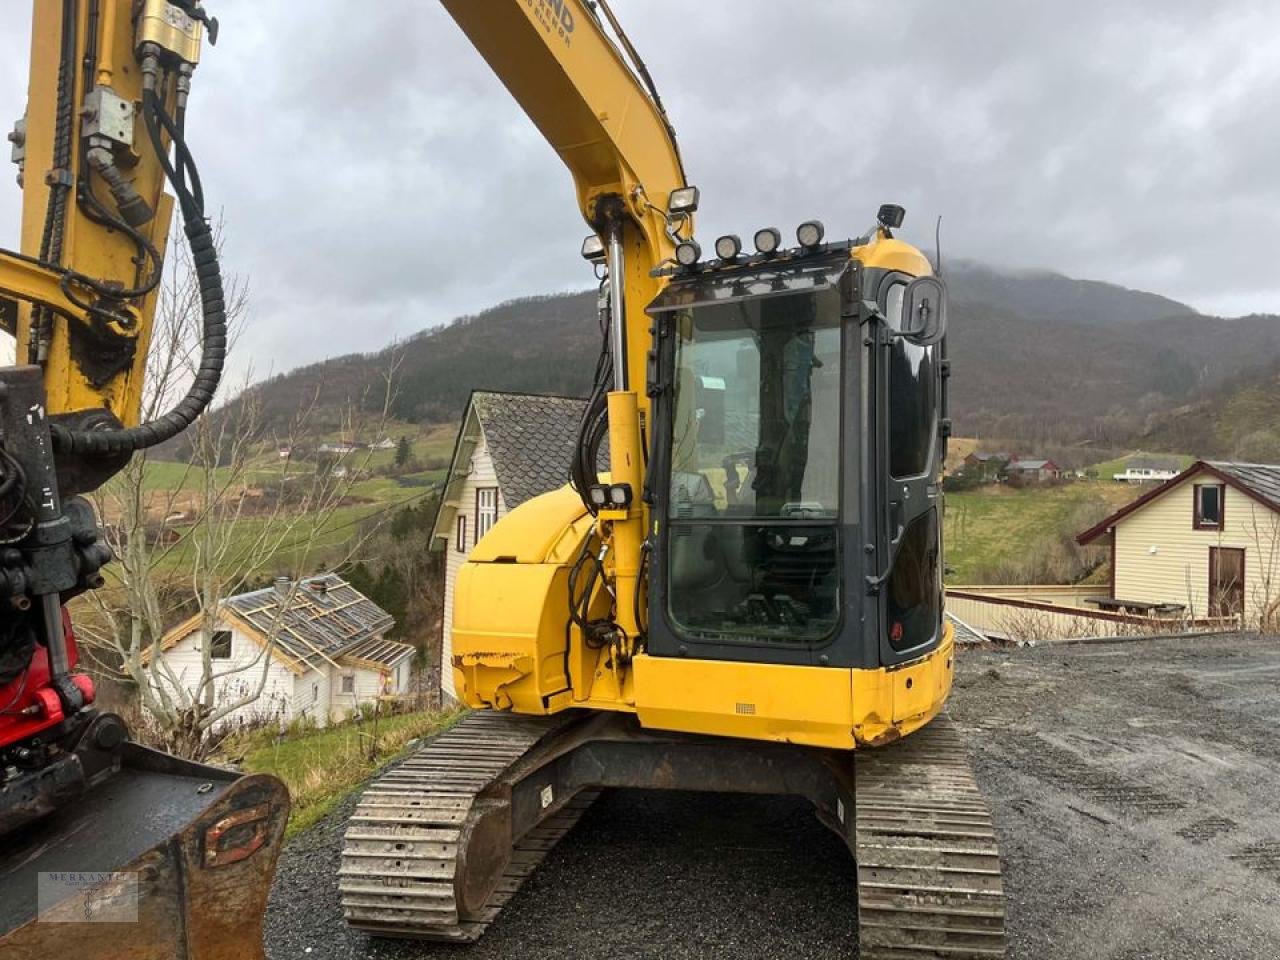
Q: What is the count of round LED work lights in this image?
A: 4